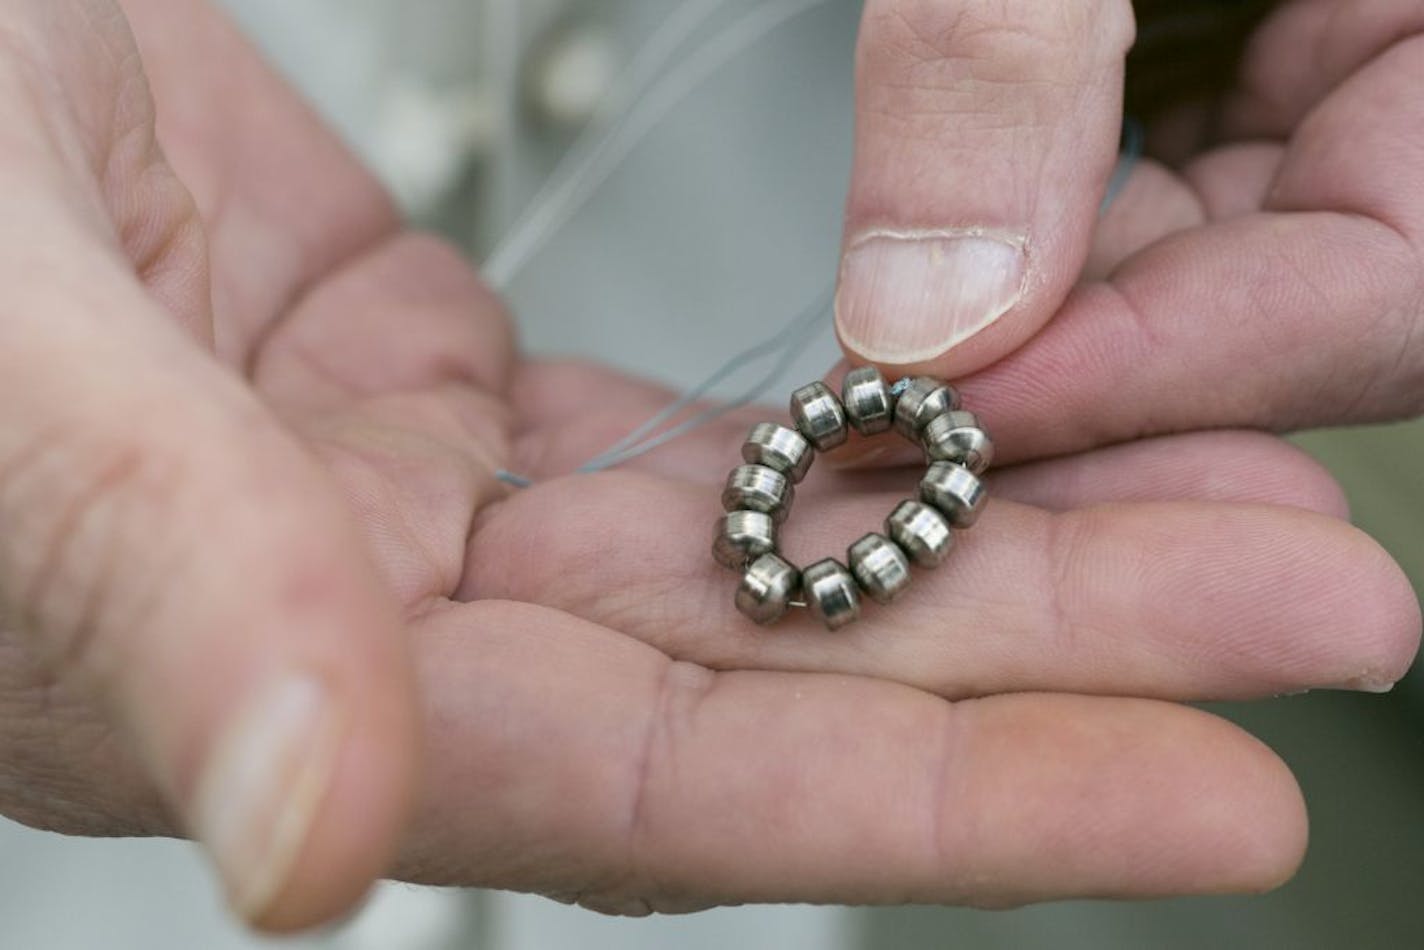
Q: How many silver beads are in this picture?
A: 12